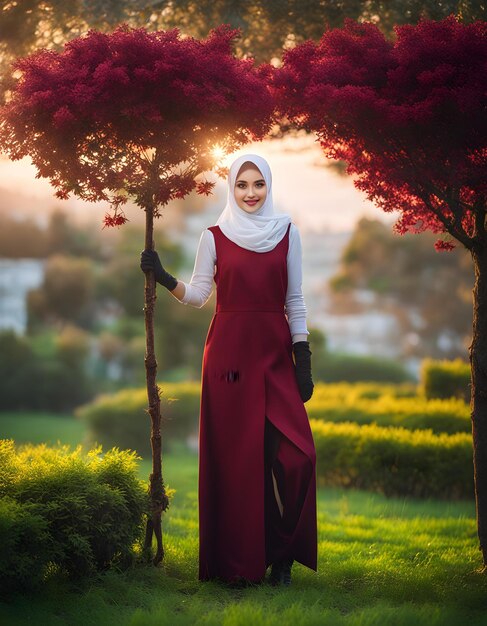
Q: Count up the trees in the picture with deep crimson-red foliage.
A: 2